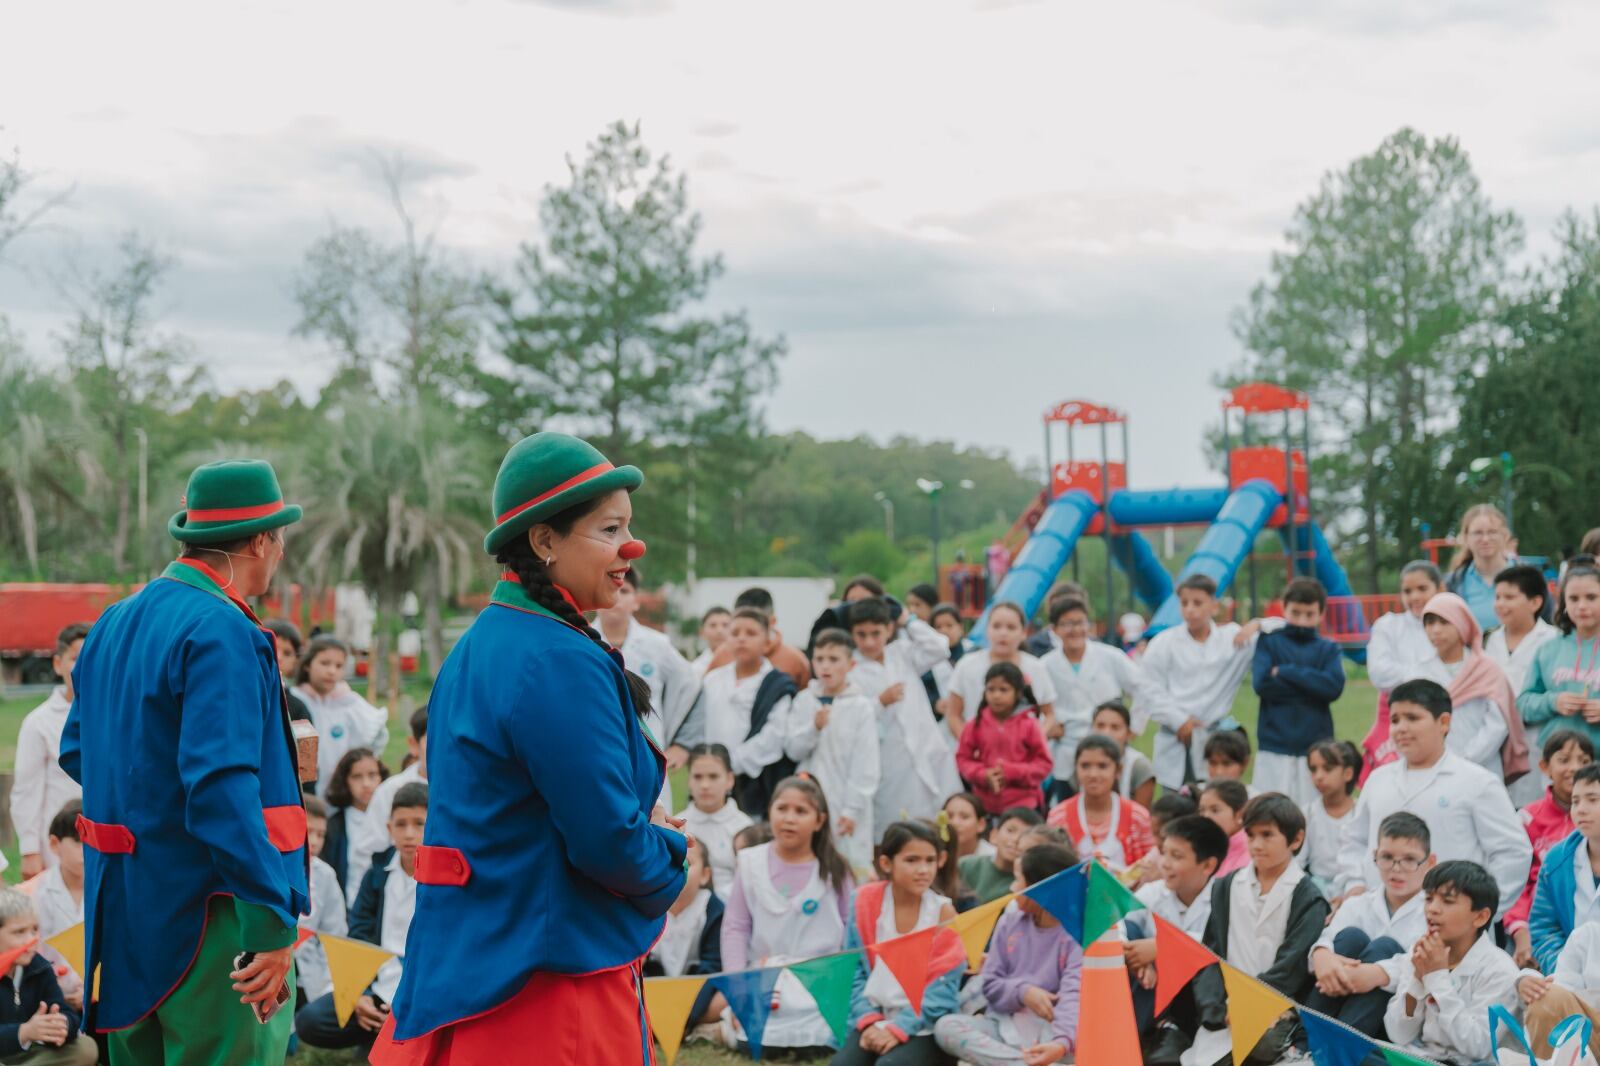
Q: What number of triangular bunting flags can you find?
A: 15